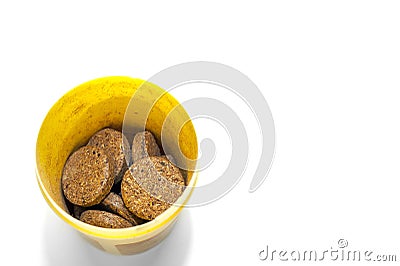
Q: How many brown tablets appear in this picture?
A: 6